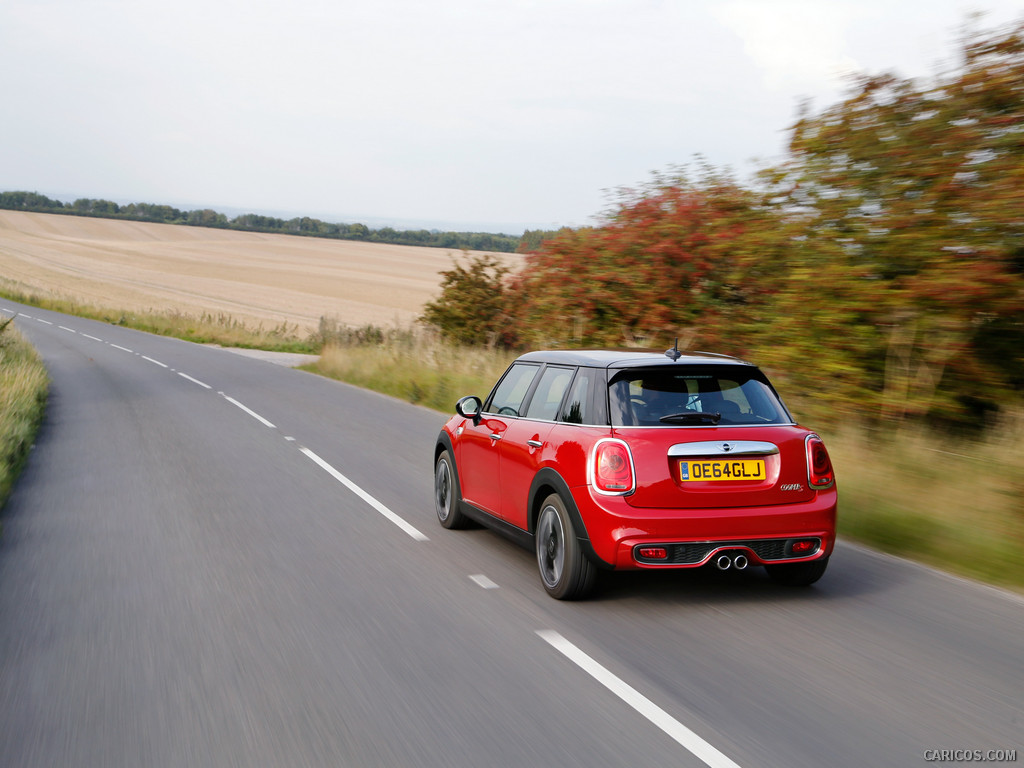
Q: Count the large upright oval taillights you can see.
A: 2